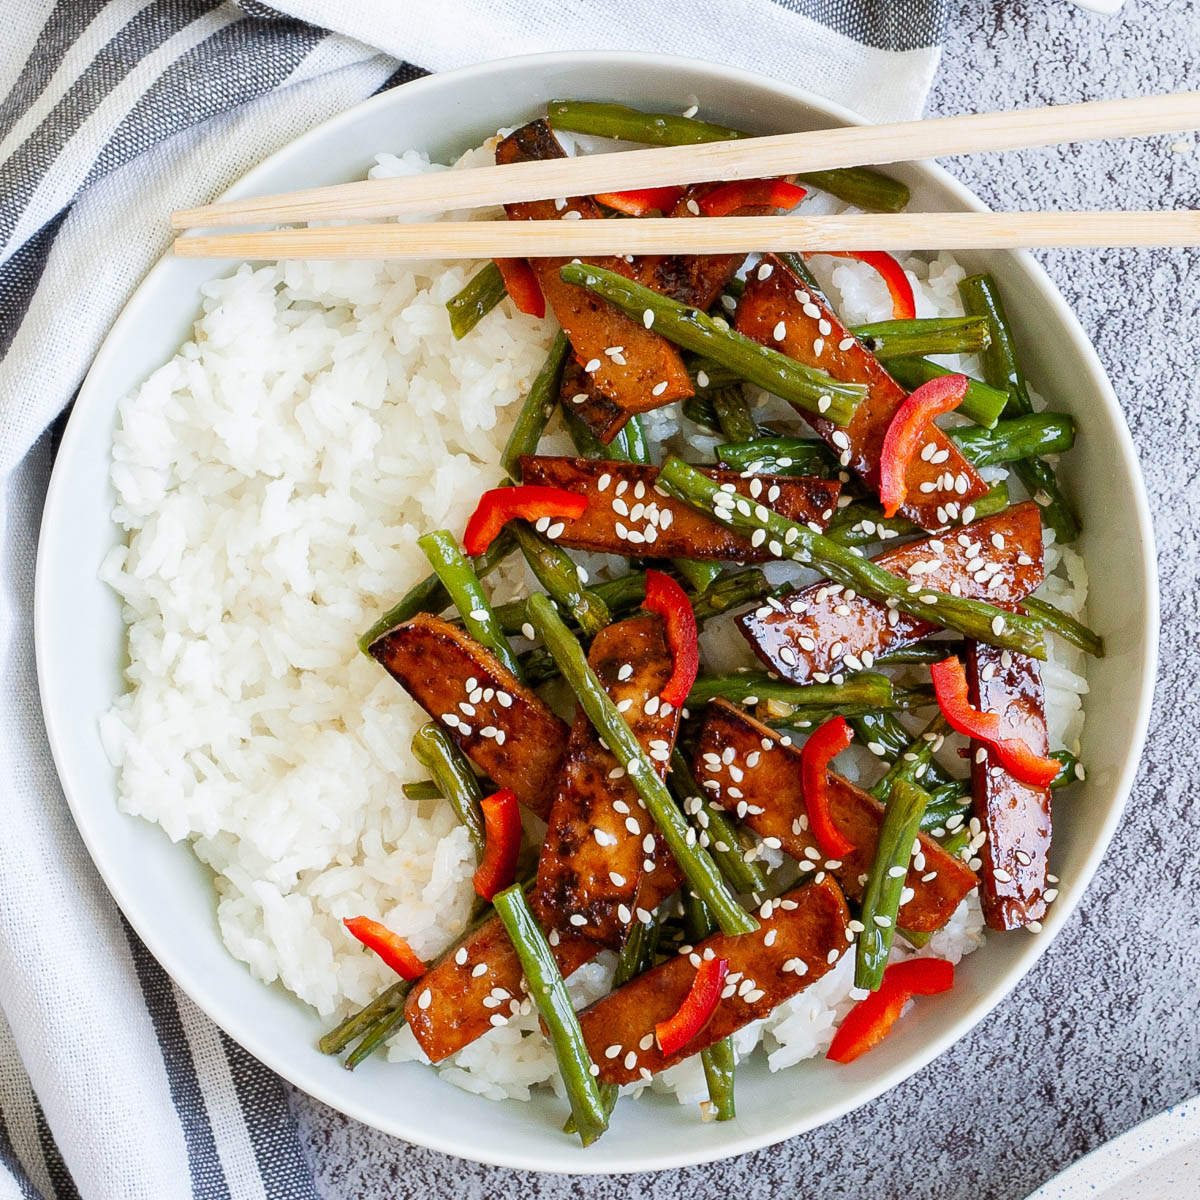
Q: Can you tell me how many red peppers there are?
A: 13